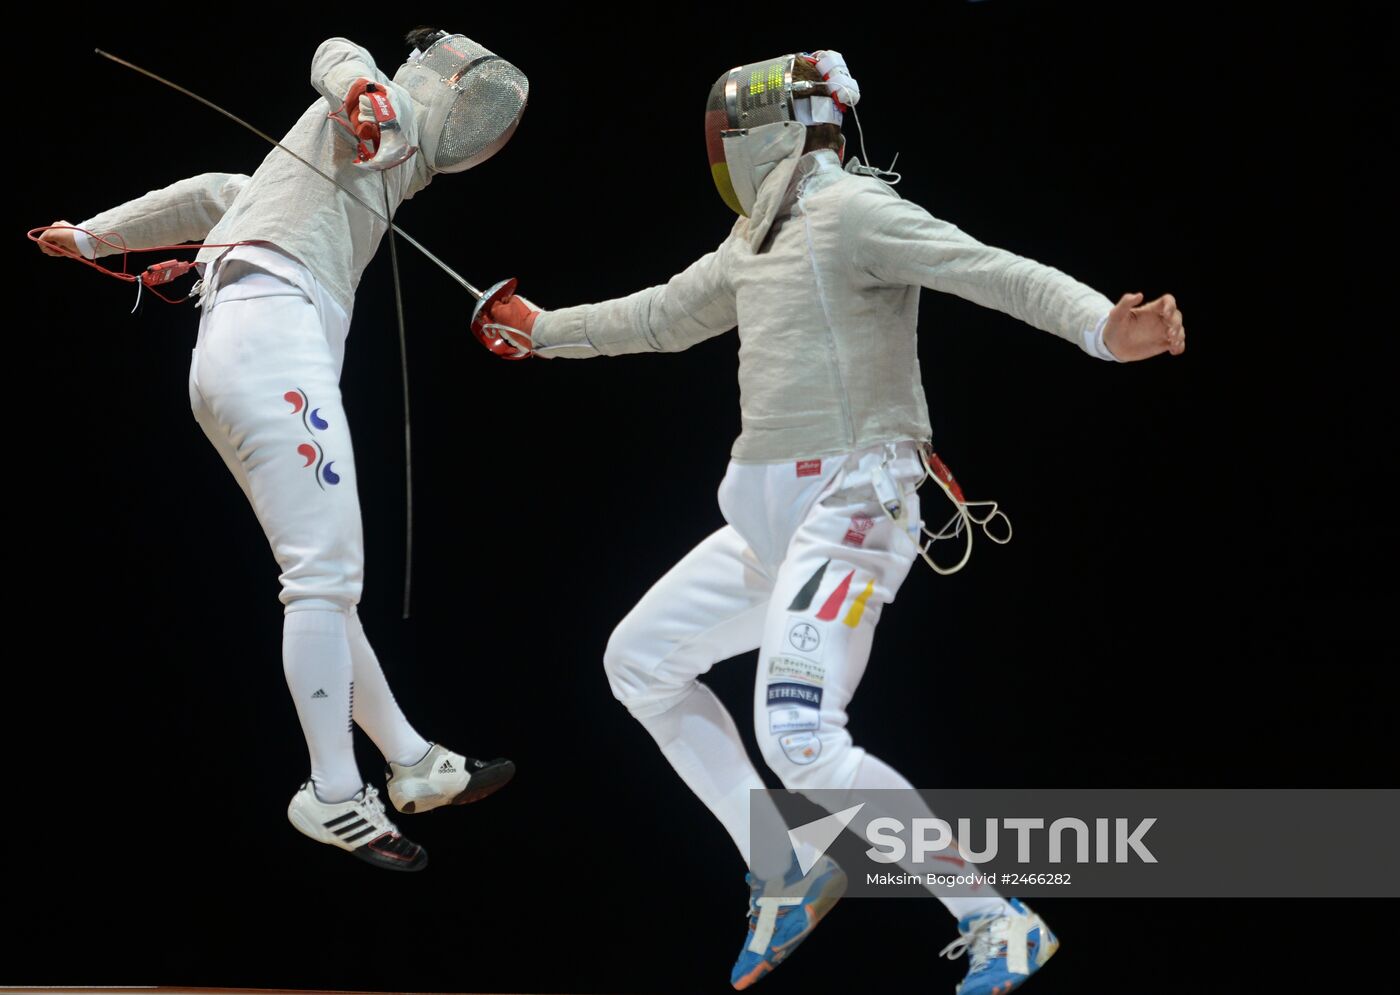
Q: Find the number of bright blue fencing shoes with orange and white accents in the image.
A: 2